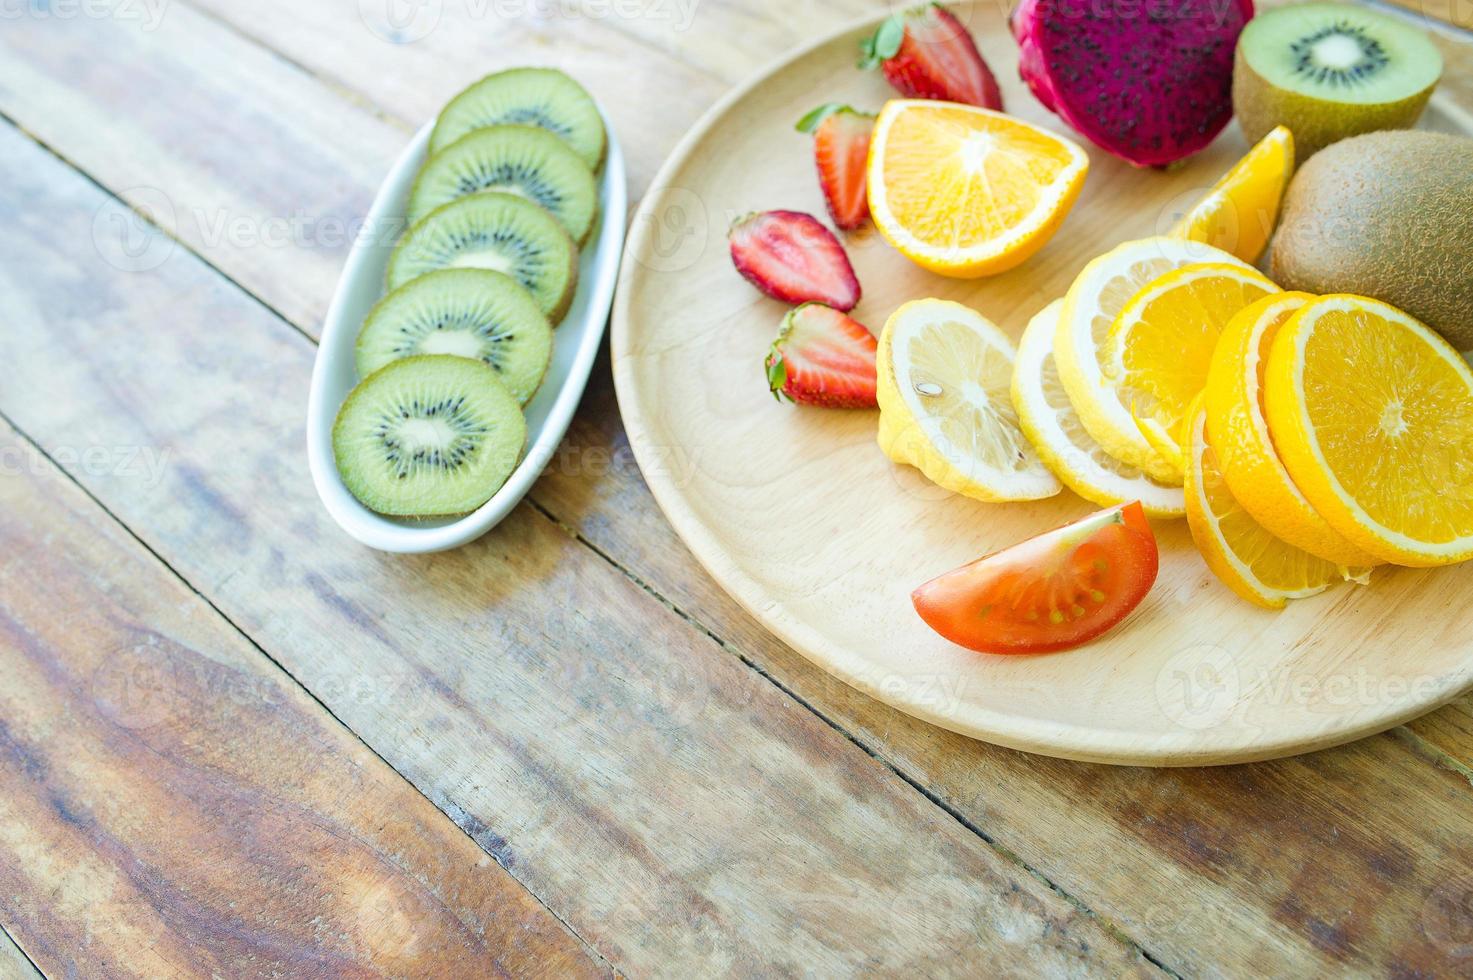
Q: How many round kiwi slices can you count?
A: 5